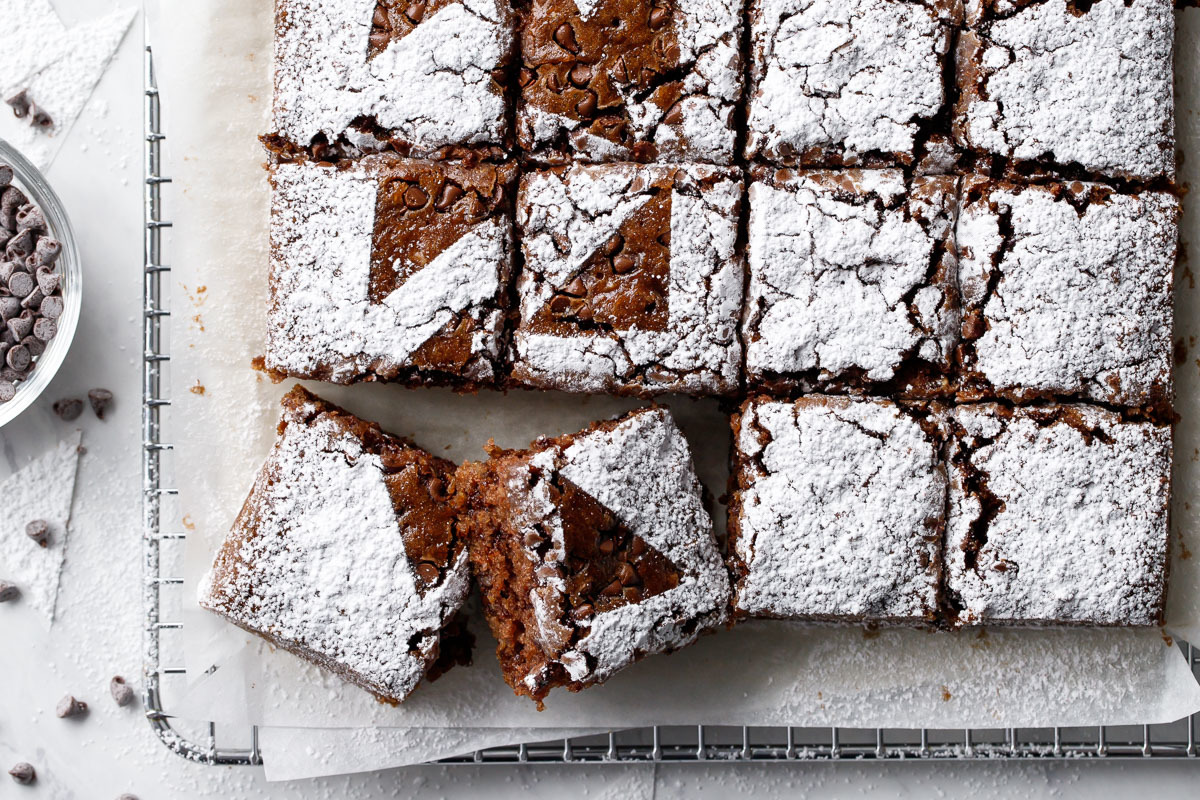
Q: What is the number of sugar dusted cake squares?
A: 12